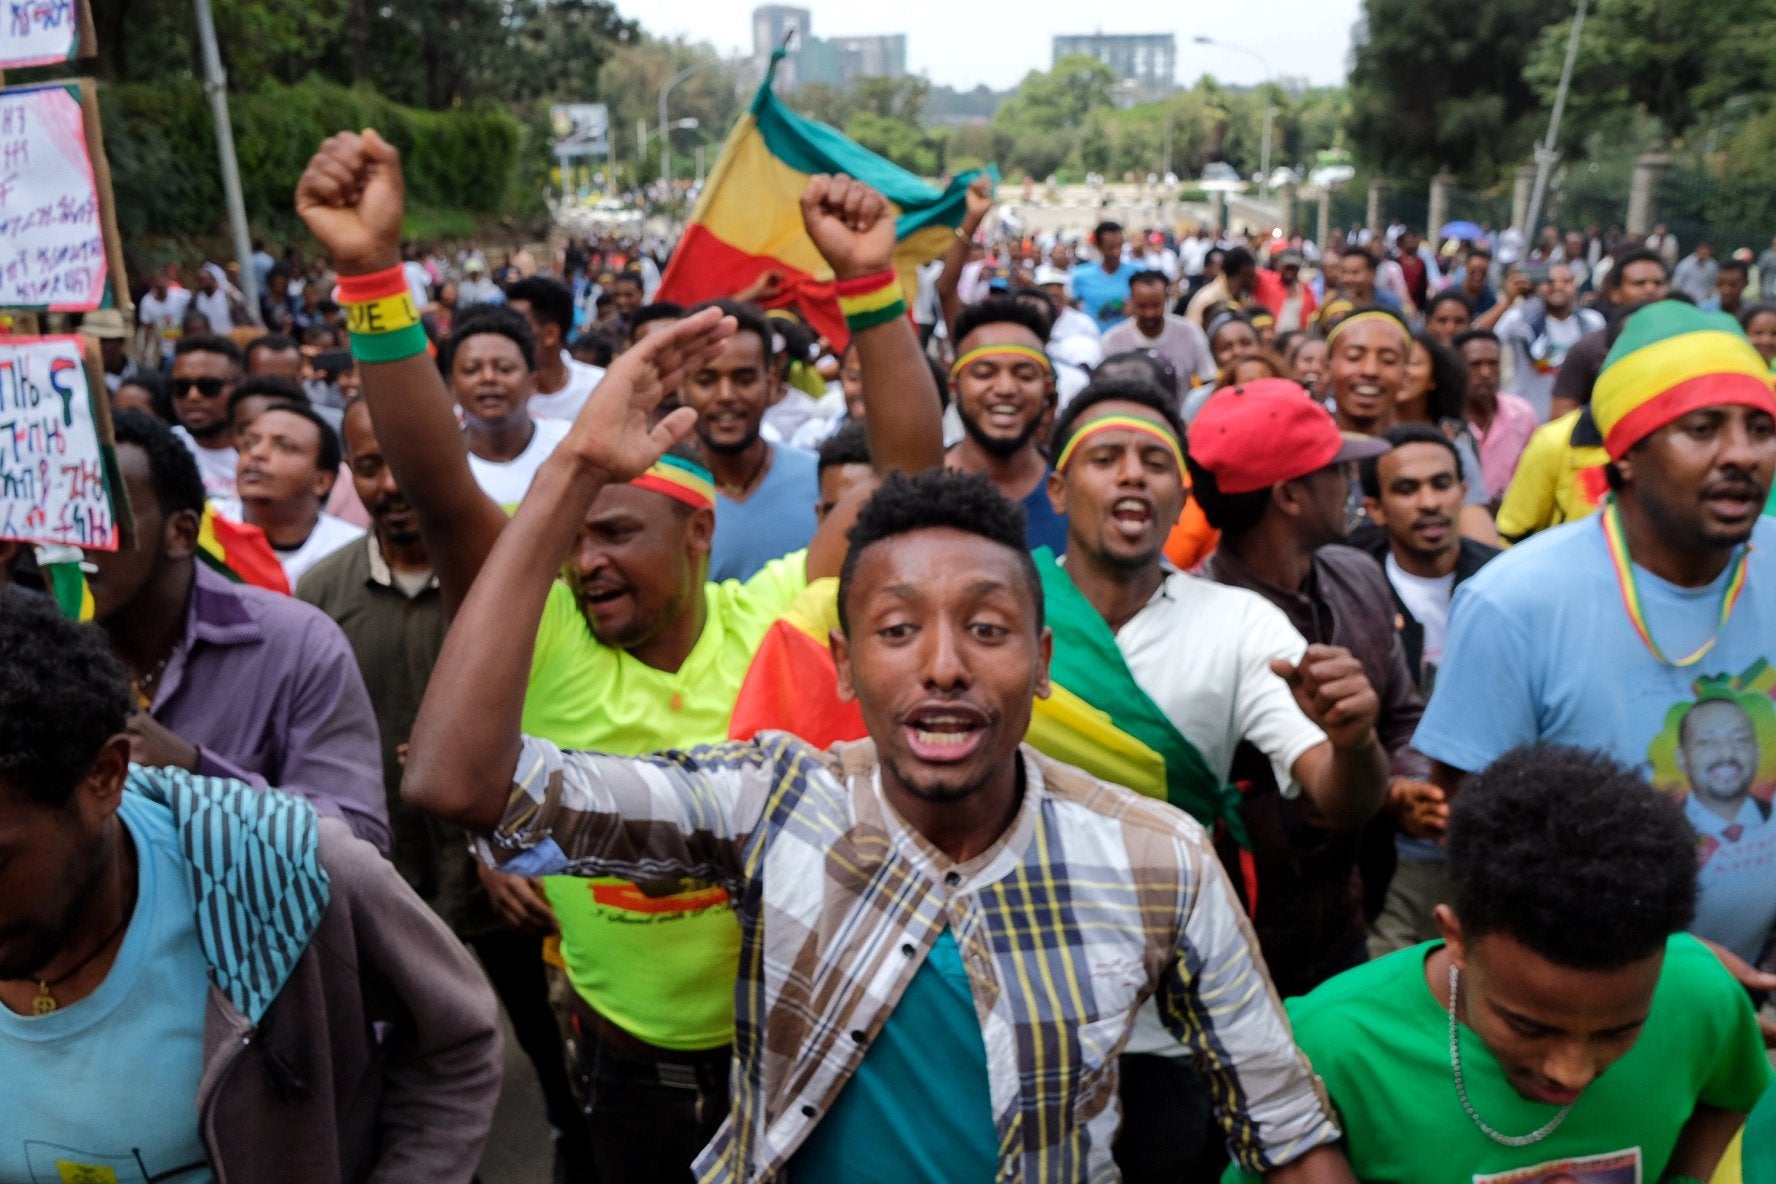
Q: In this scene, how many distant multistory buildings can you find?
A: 3